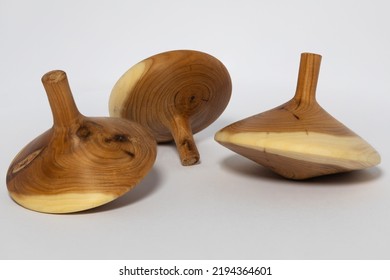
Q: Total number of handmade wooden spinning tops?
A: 3